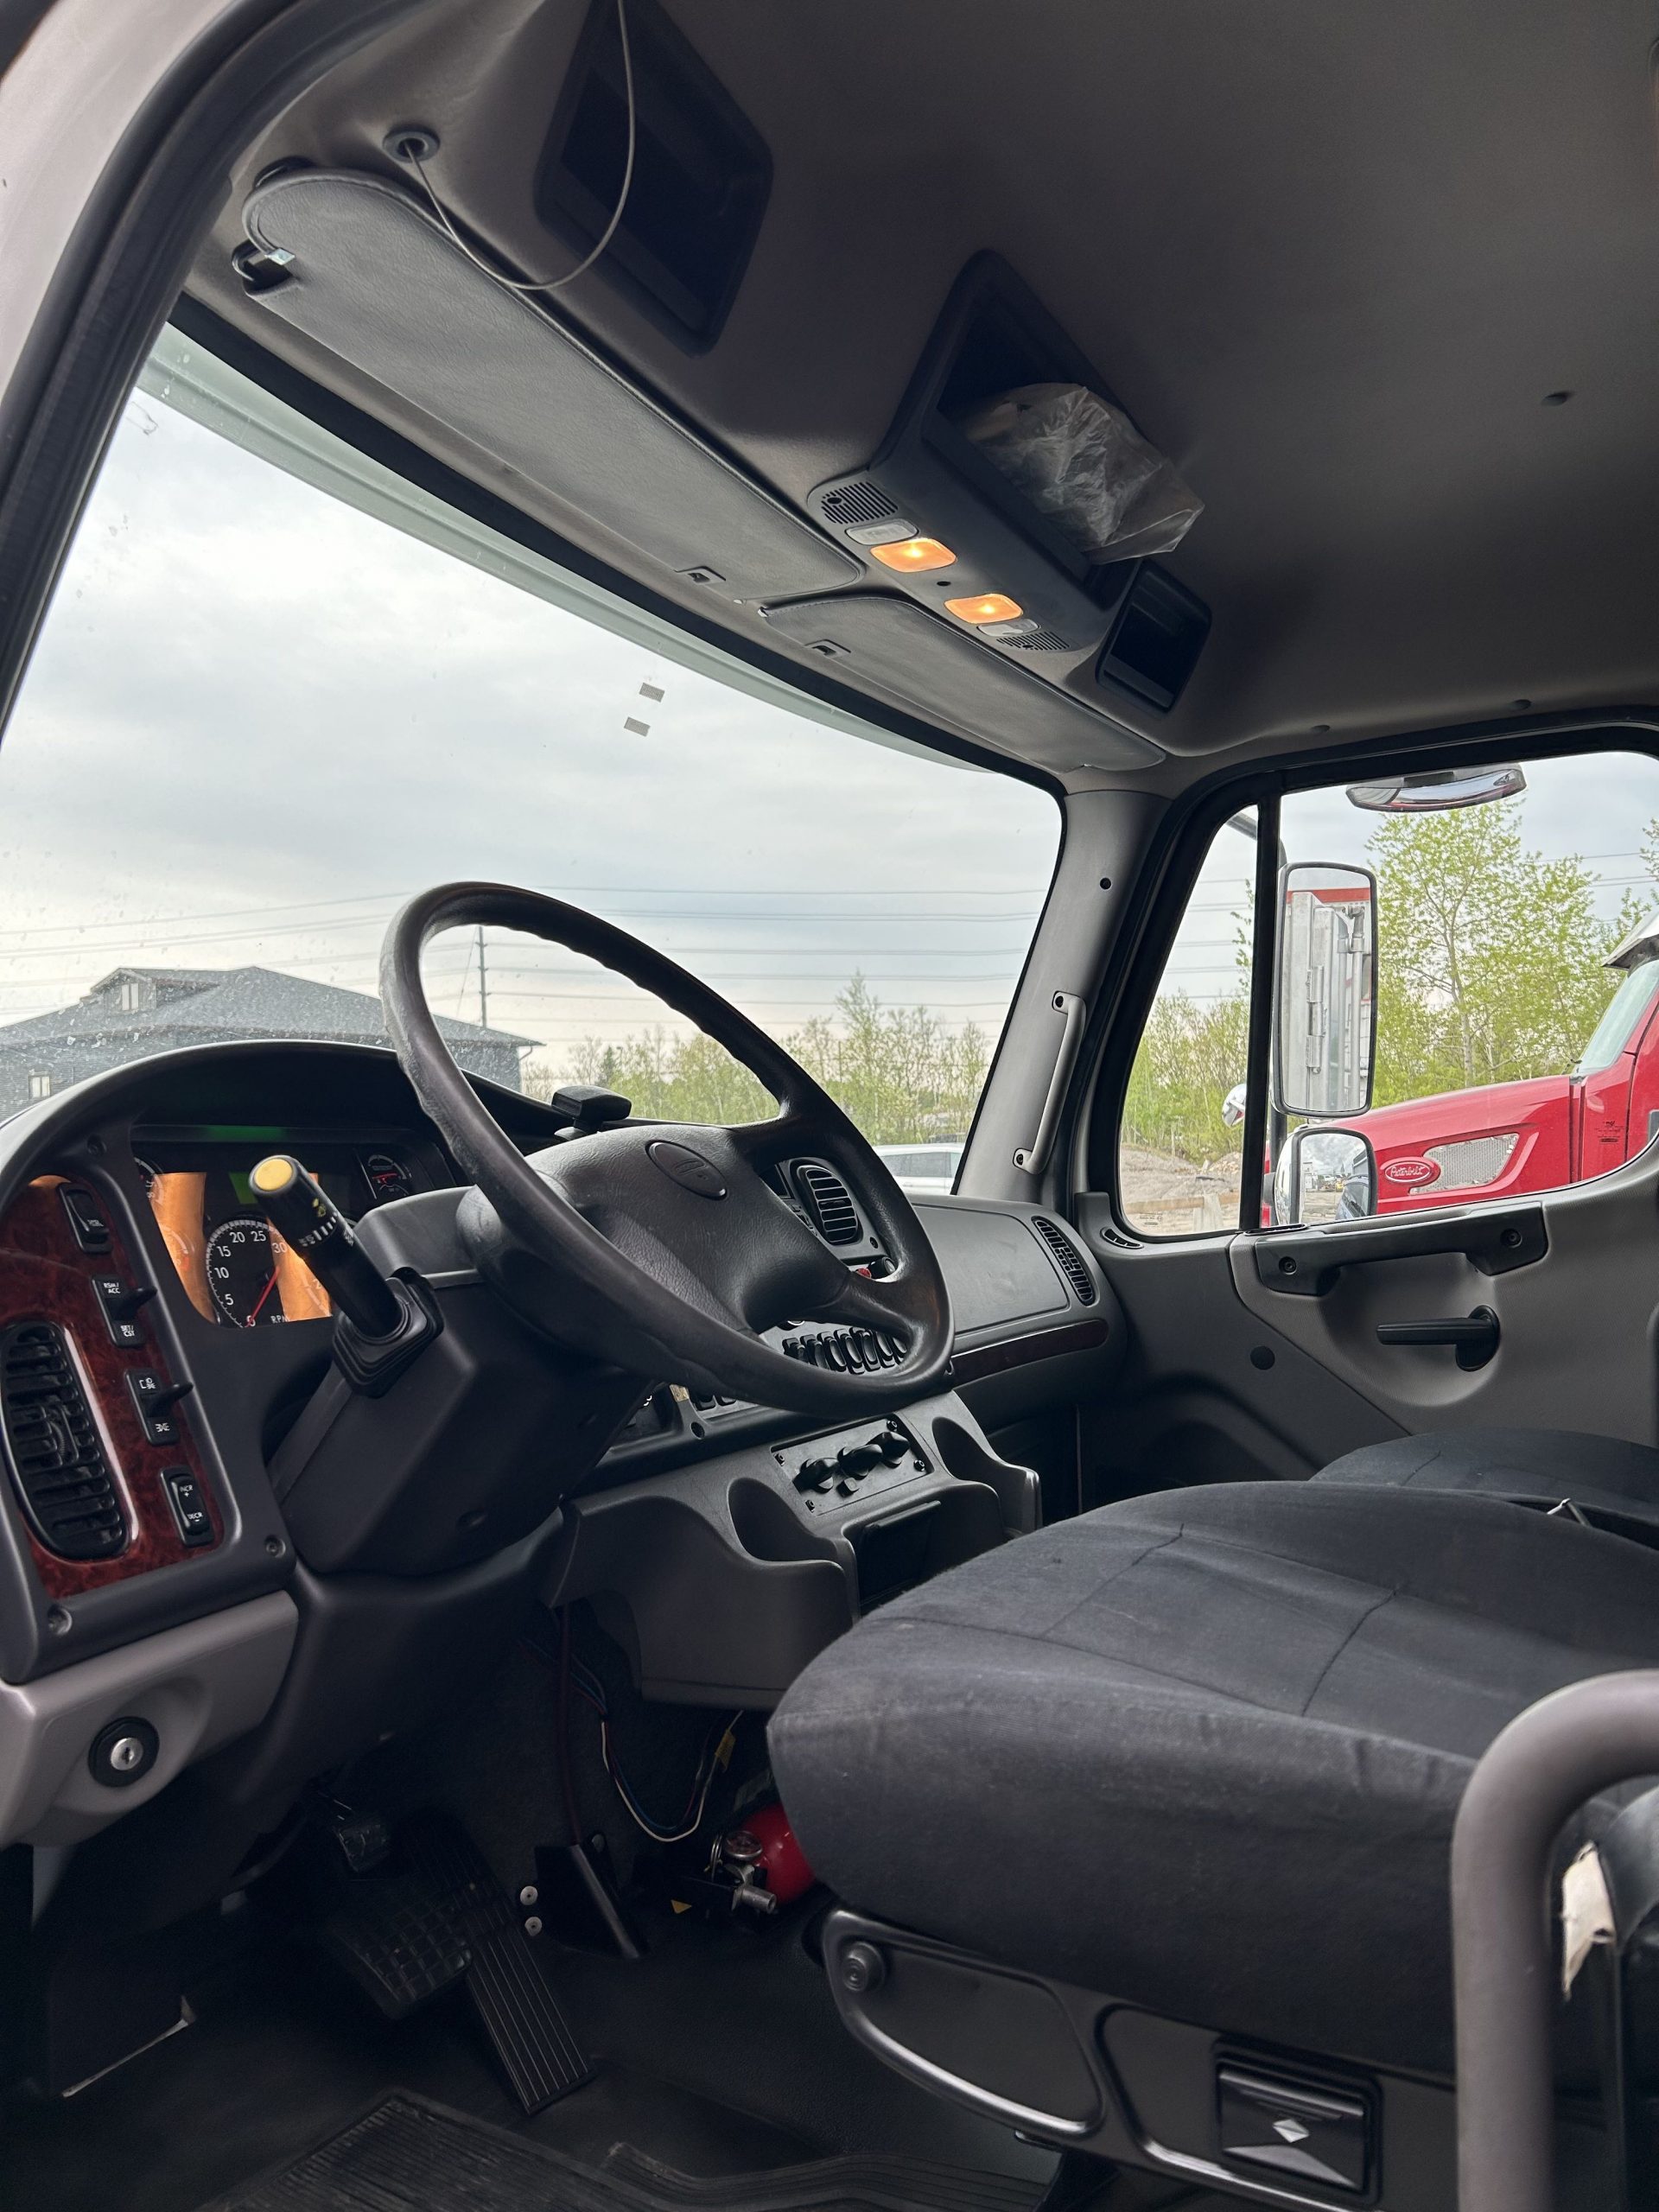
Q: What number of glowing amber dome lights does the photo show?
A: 2